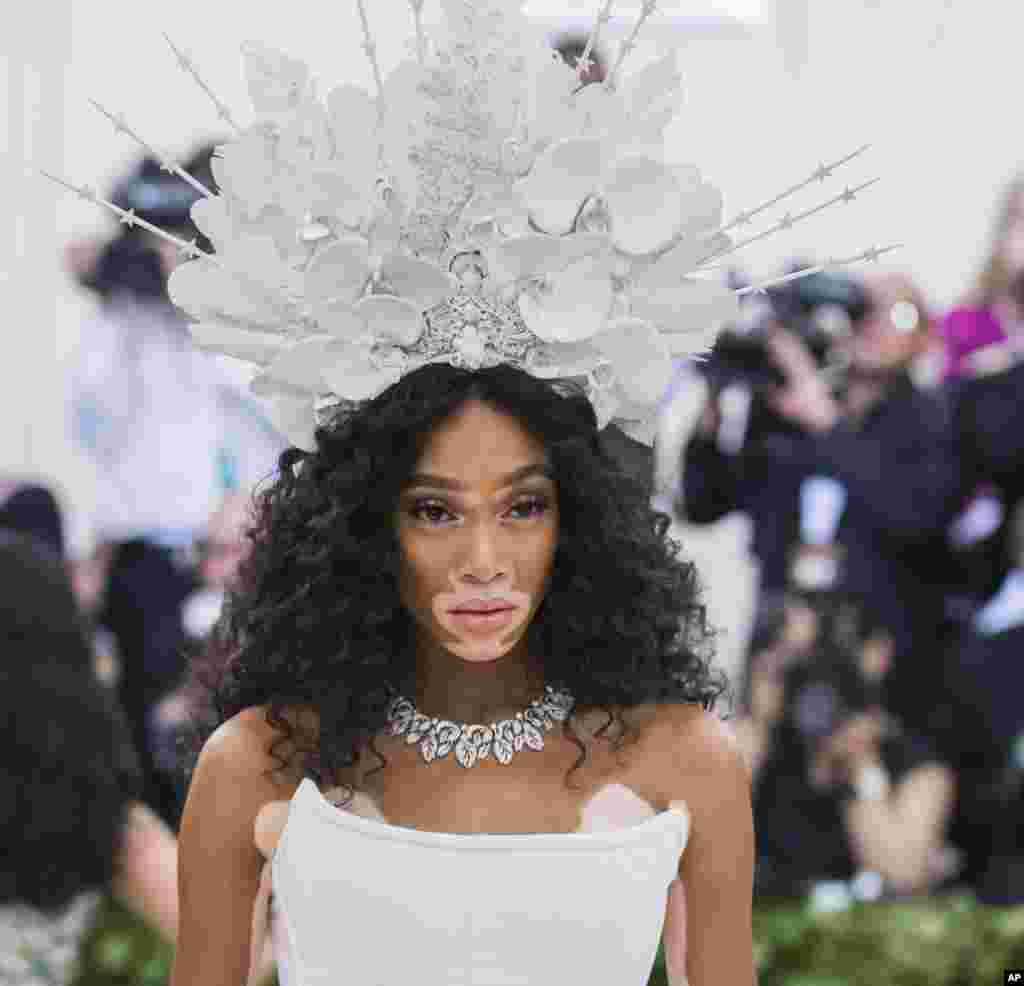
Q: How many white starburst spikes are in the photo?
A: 10